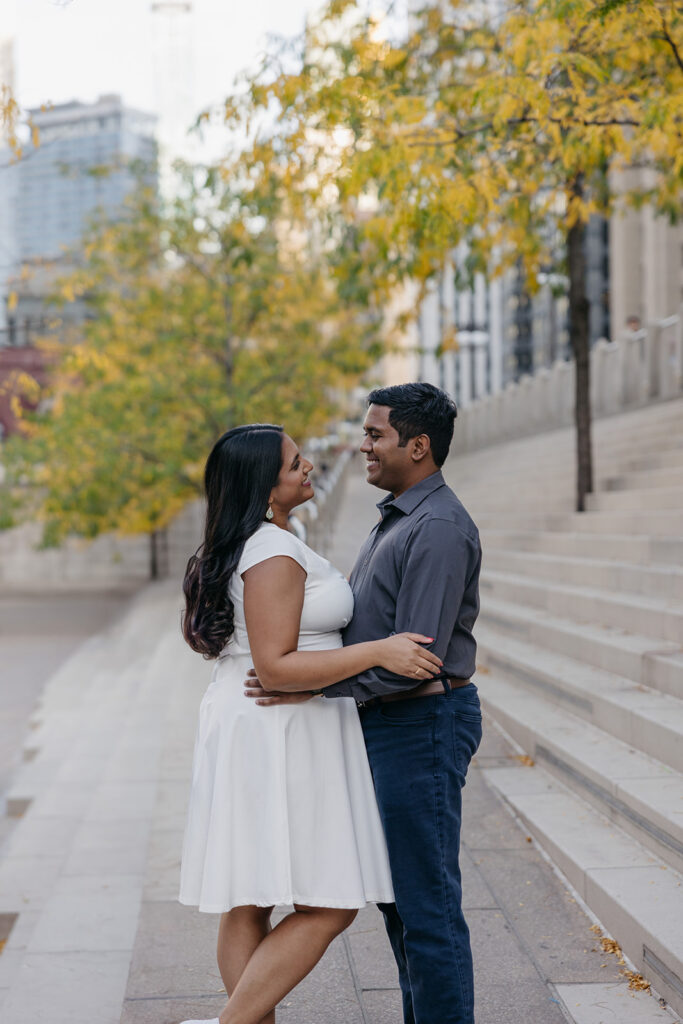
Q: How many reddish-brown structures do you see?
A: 1